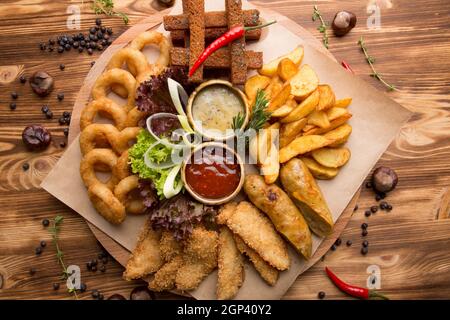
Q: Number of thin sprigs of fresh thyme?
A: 4